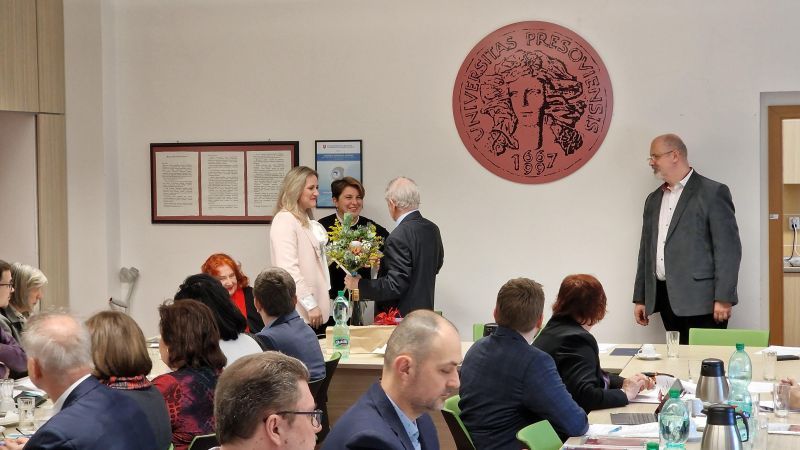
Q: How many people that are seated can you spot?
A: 12